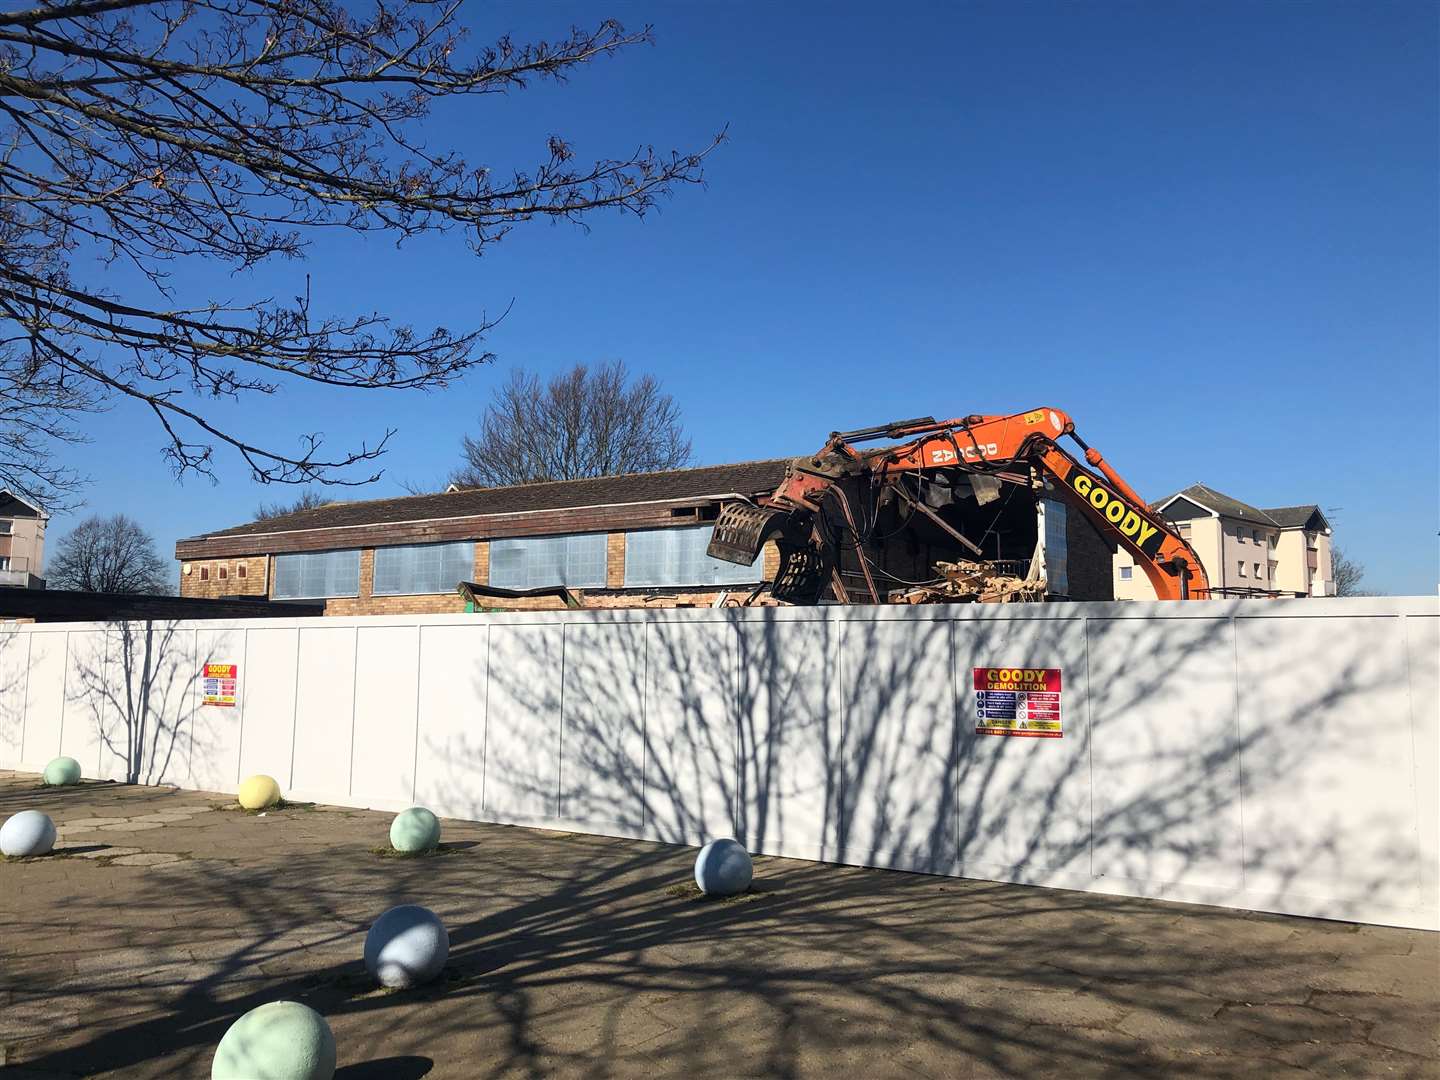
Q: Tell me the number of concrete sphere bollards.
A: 7